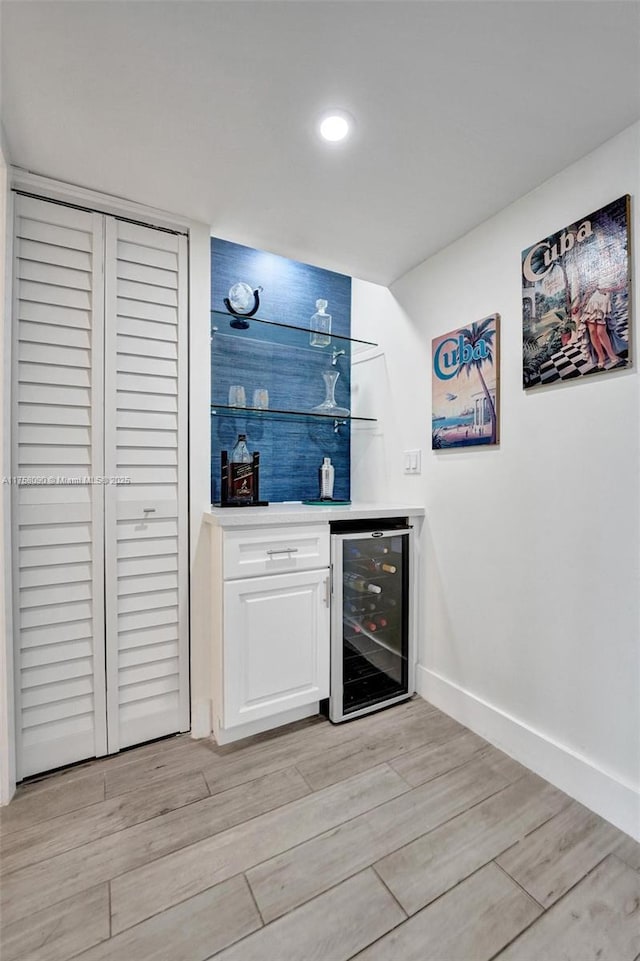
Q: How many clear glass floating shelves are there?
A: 2